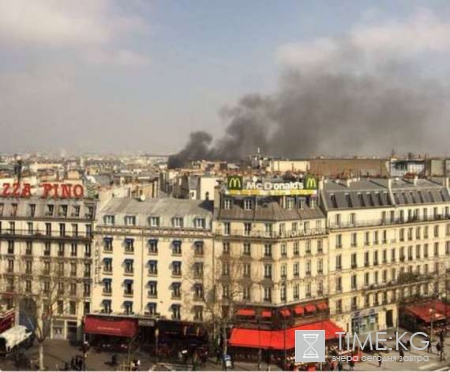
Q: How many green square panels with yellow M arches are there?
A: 2